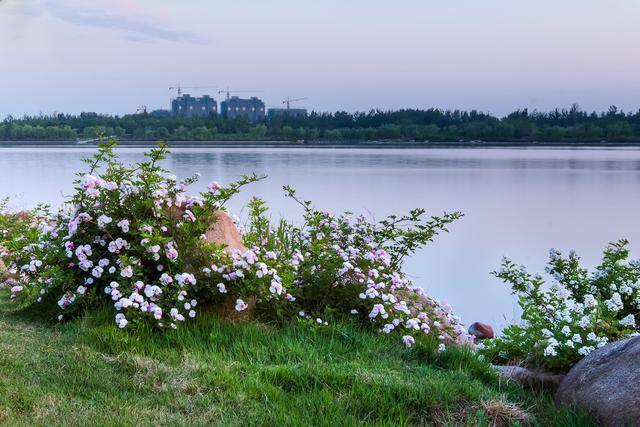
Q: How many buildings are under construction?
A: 3